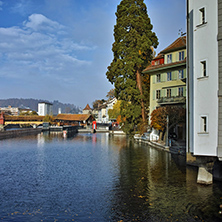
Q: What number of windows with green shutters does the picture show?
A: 8